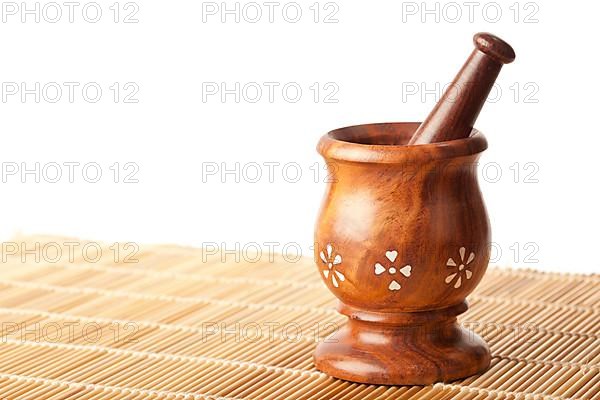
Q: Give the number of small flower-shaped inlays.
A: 3